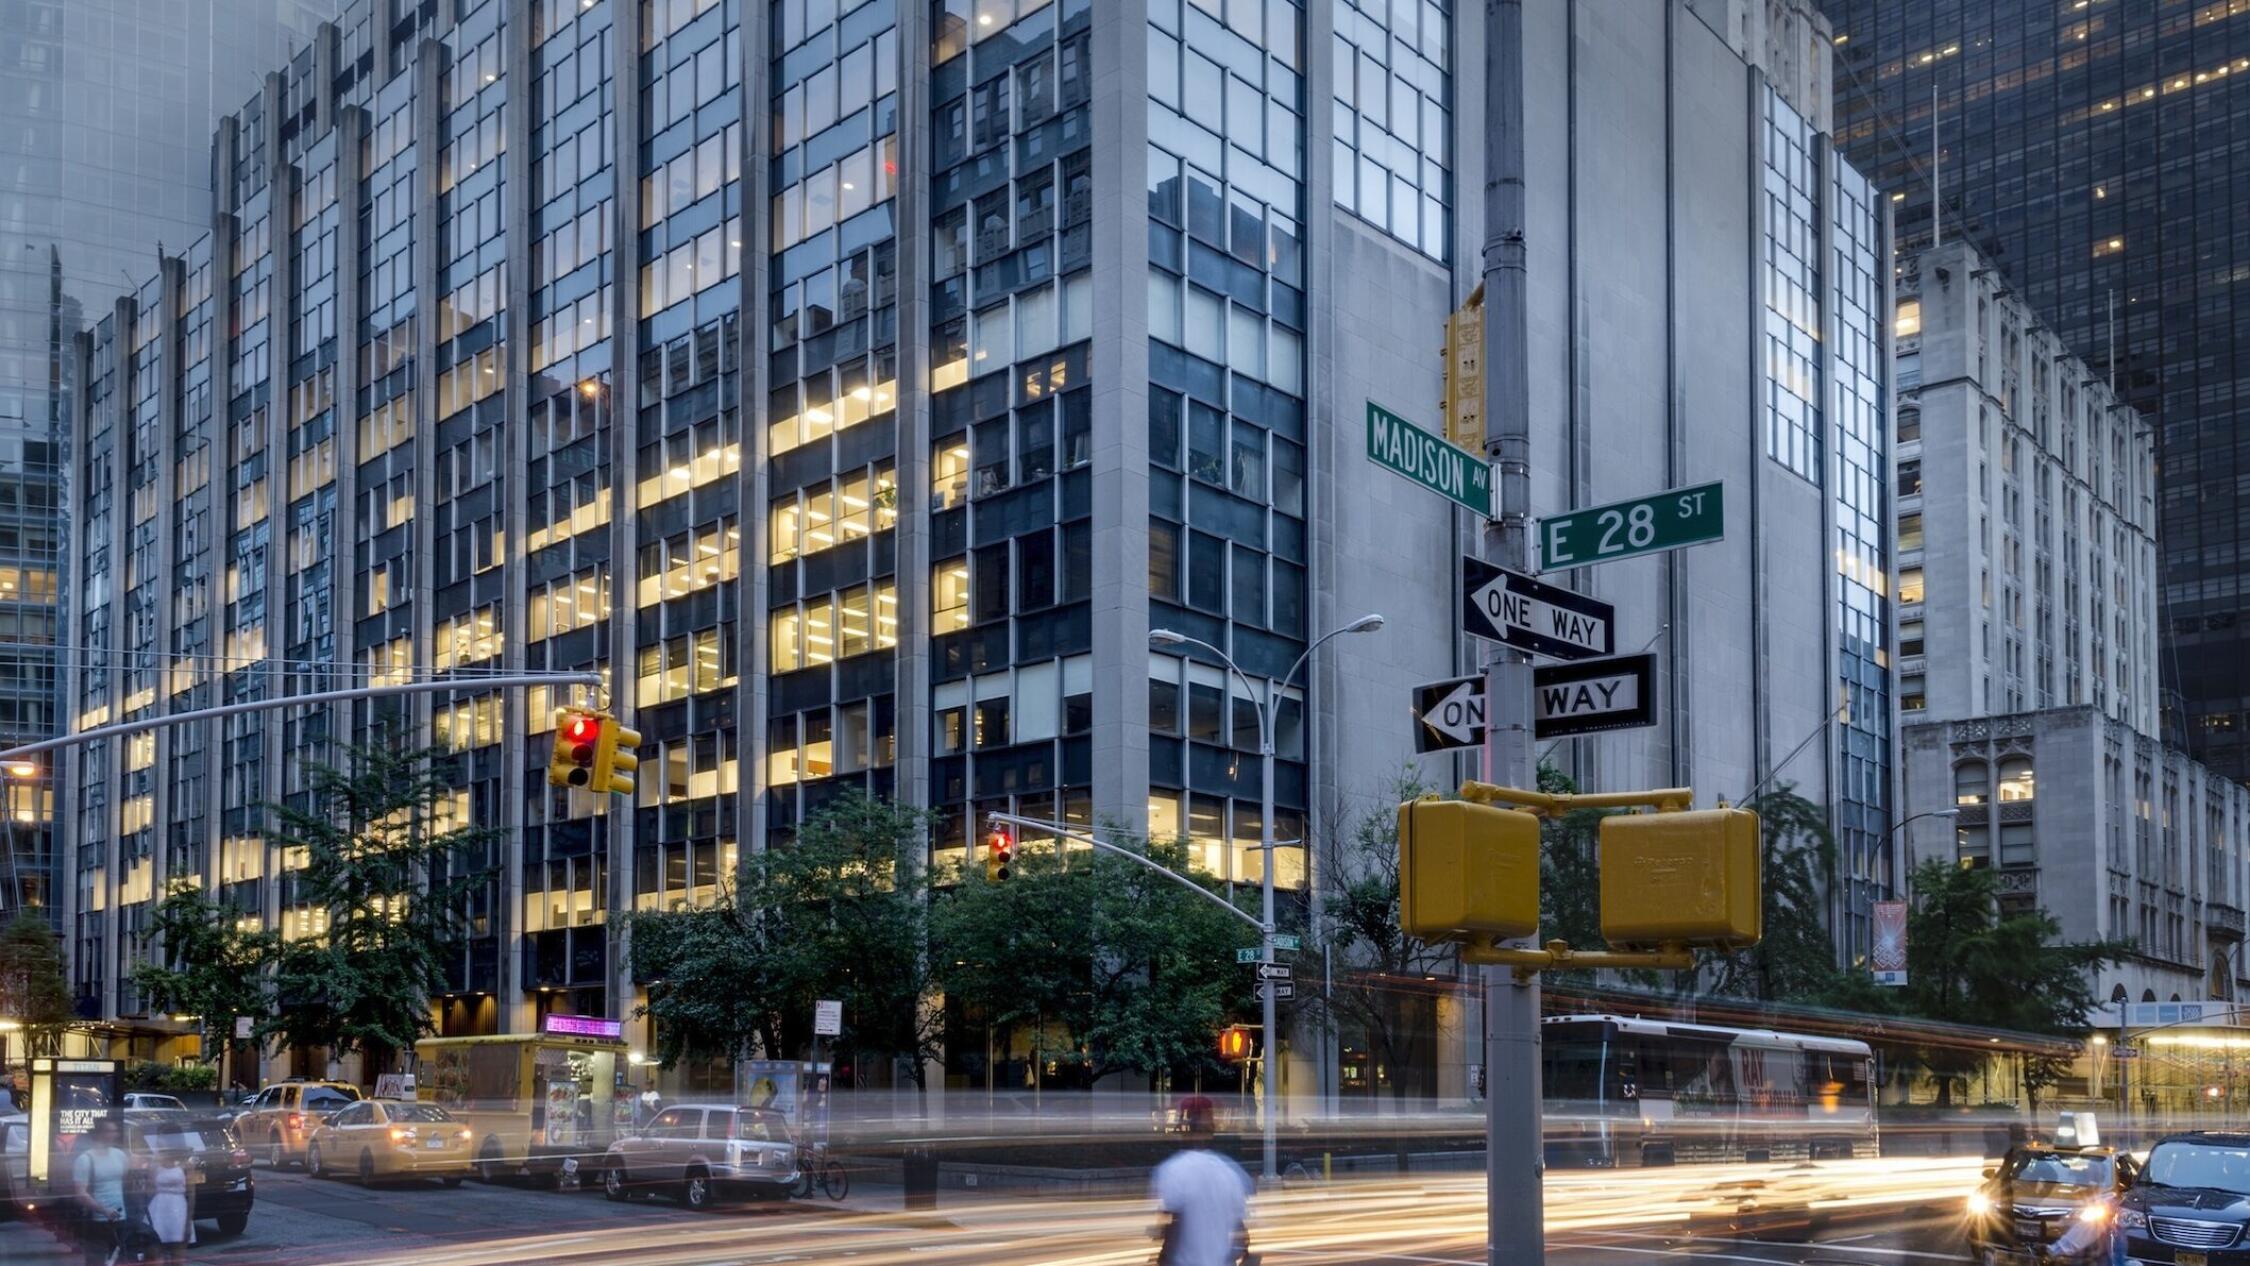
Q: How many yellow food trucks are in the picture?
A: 1